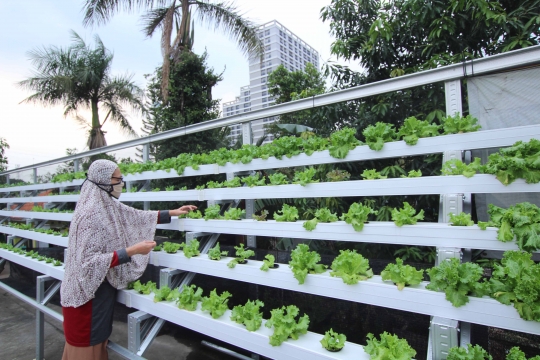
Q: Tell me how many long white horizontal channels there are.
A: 5